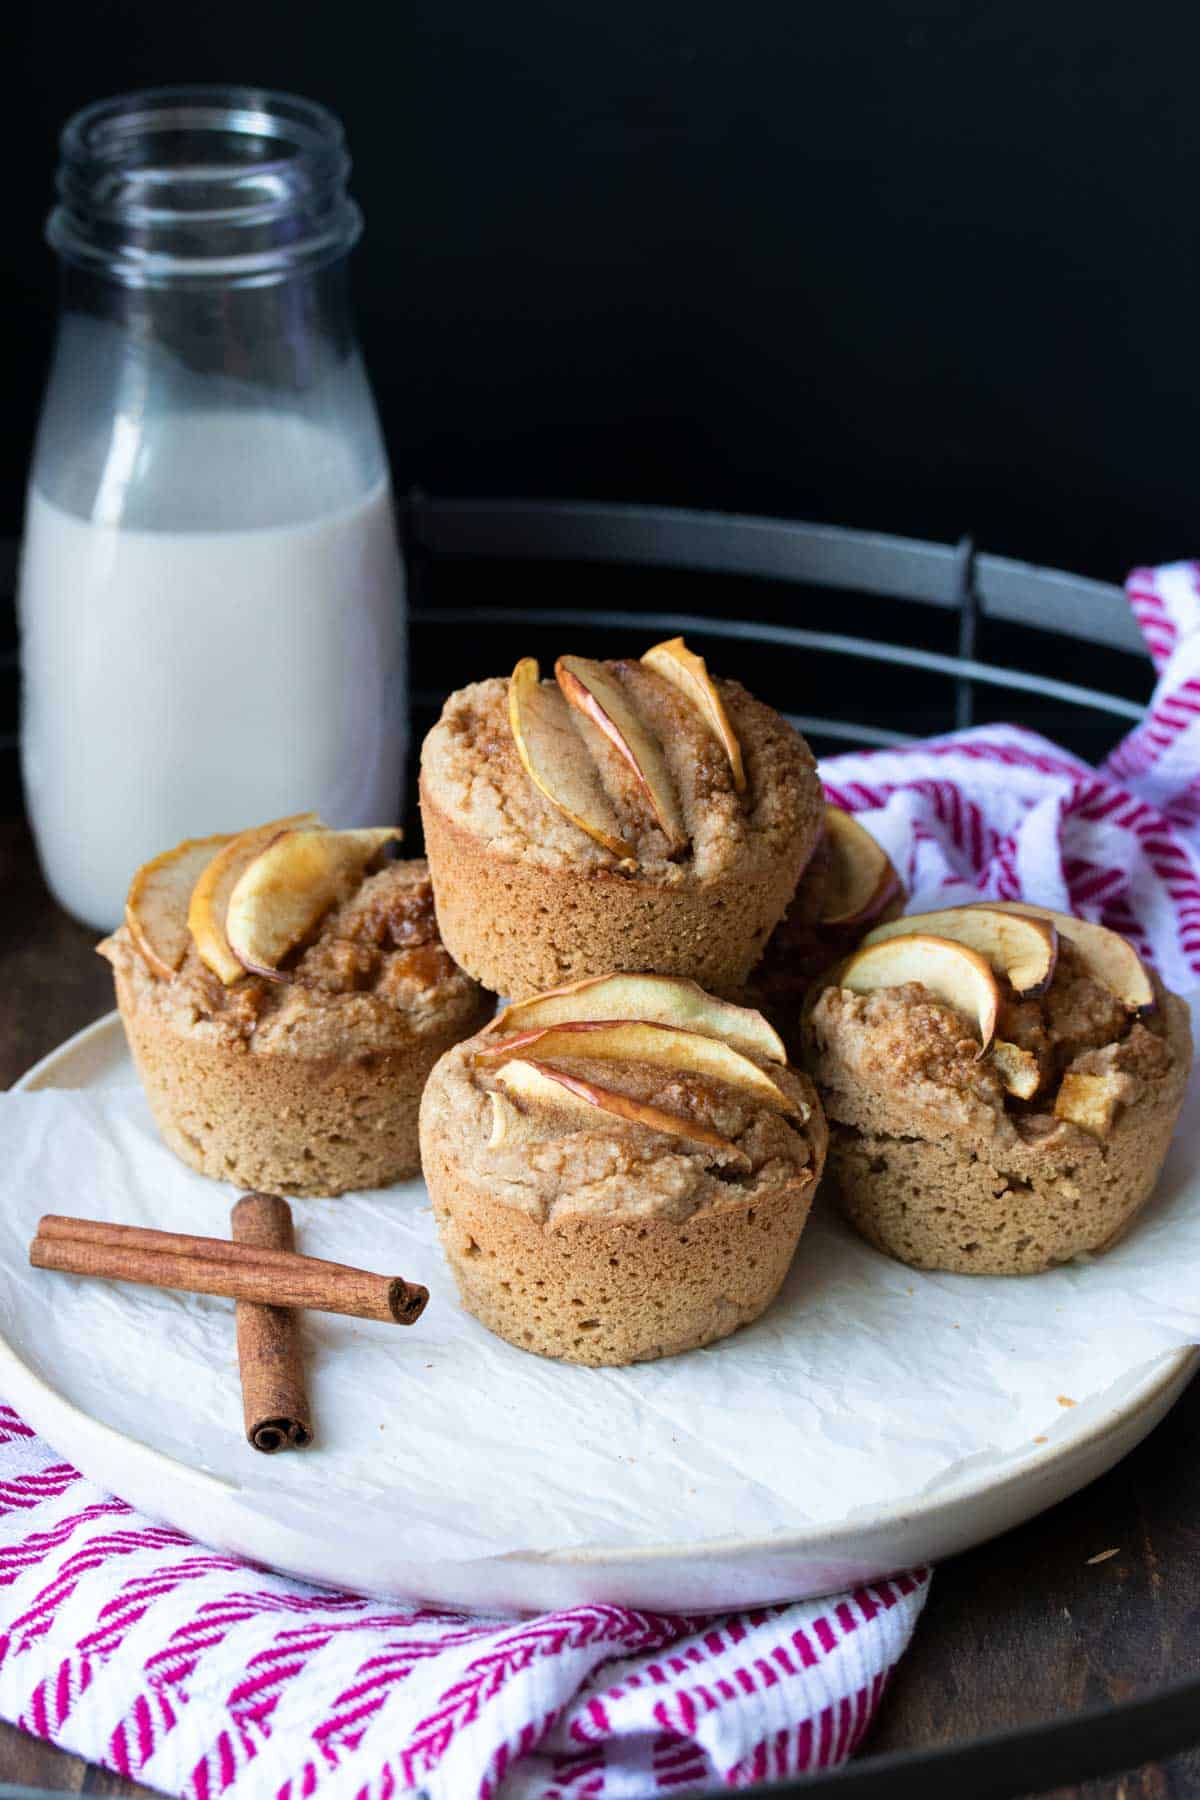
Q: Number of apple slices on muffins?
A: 13